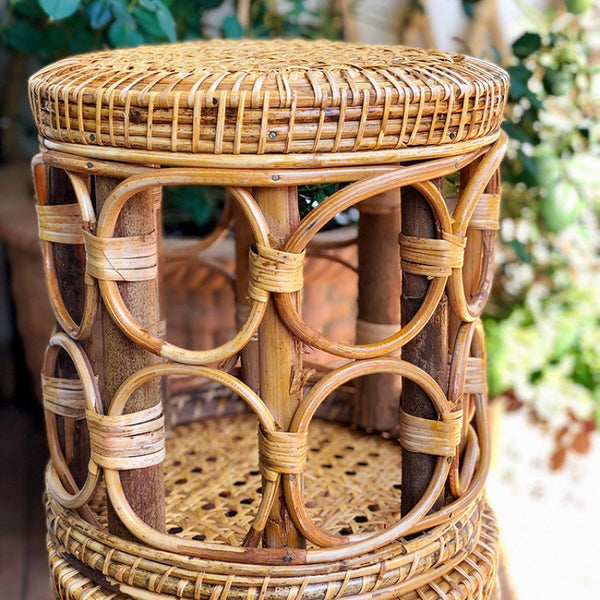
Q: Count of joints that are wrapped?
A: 10